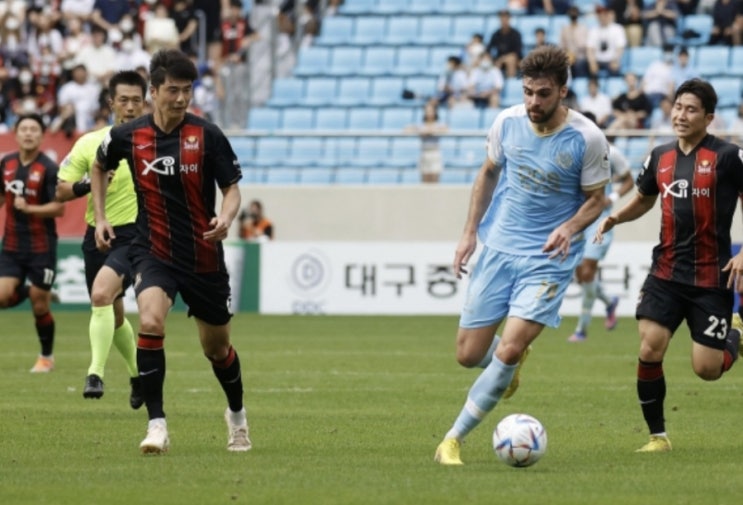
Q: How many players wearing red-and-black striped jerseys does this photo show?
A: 3